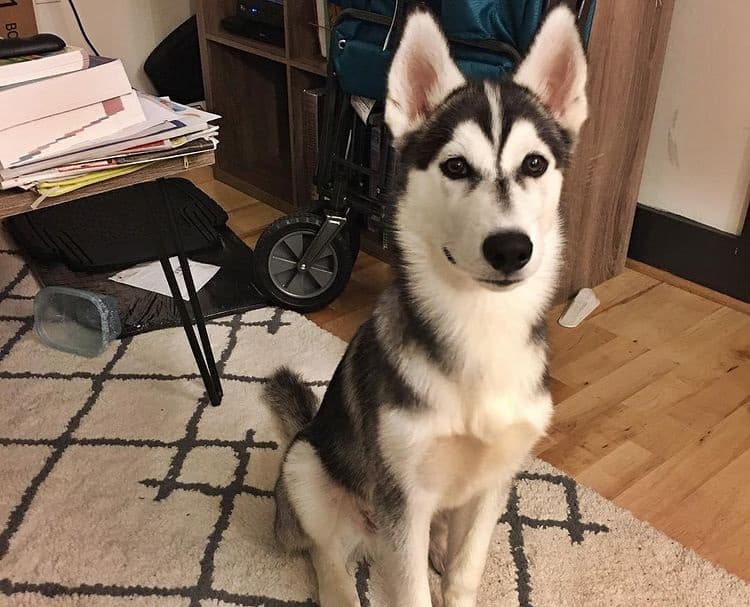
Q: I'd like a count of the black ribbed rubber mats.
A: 1